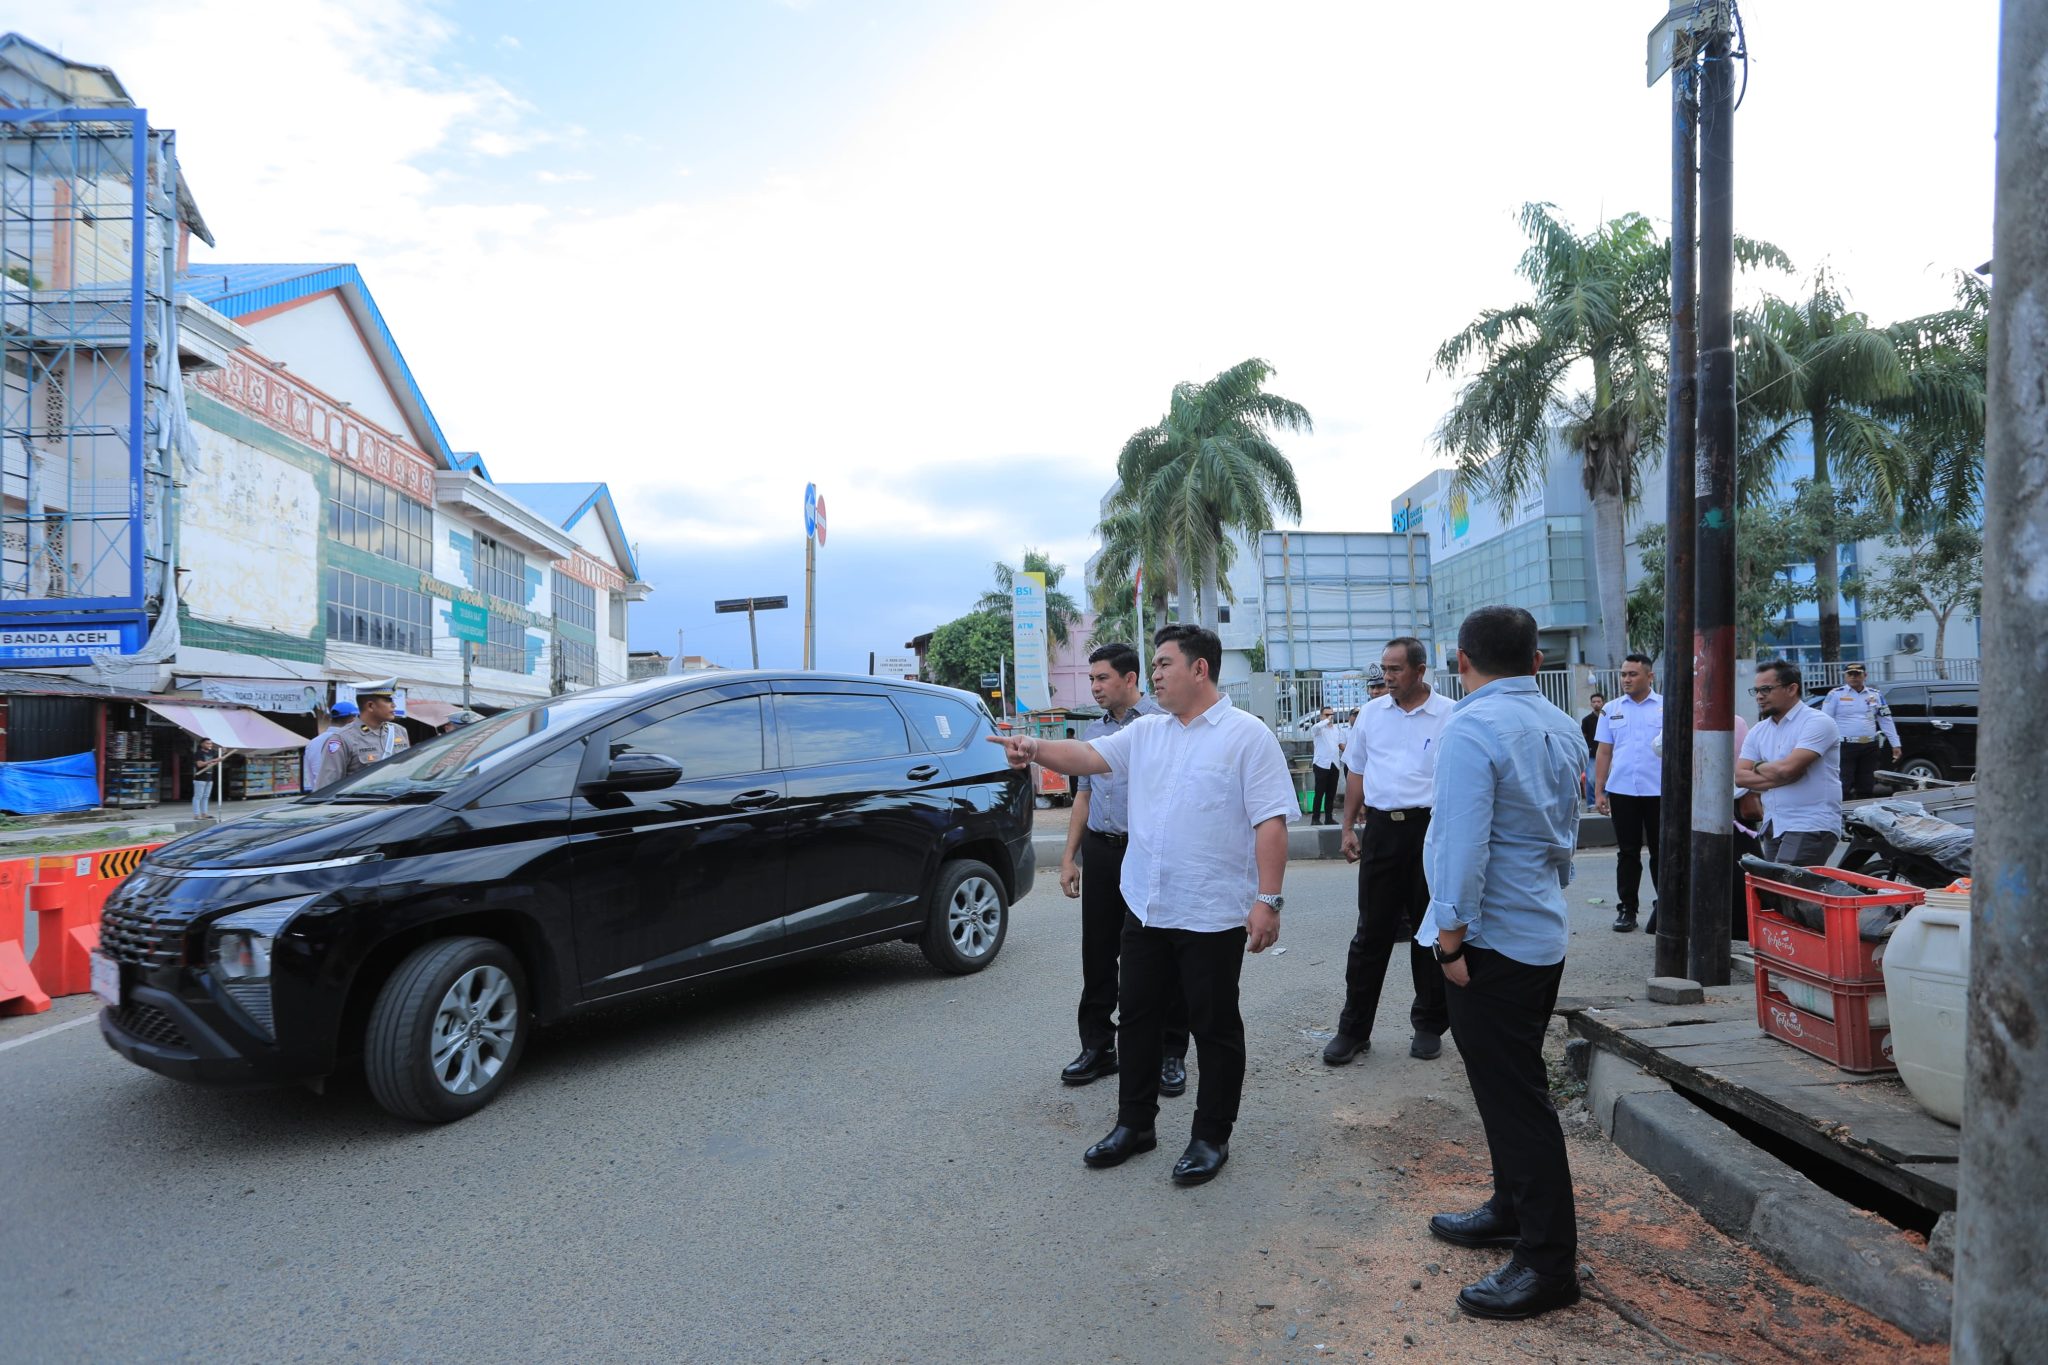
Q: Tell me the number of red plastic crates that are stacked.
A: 2